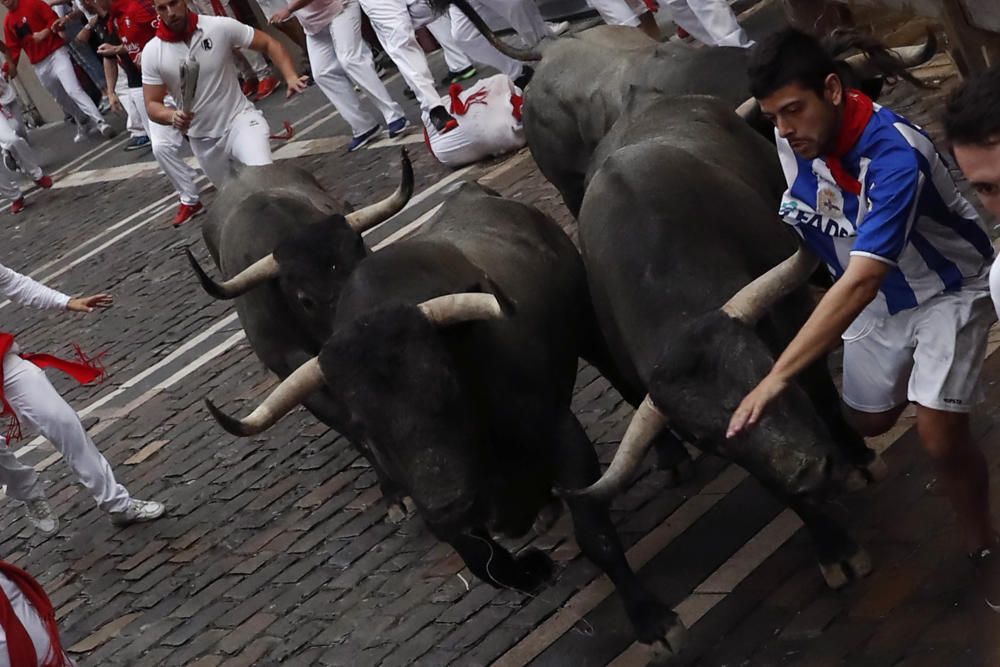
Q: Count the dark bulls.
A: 4